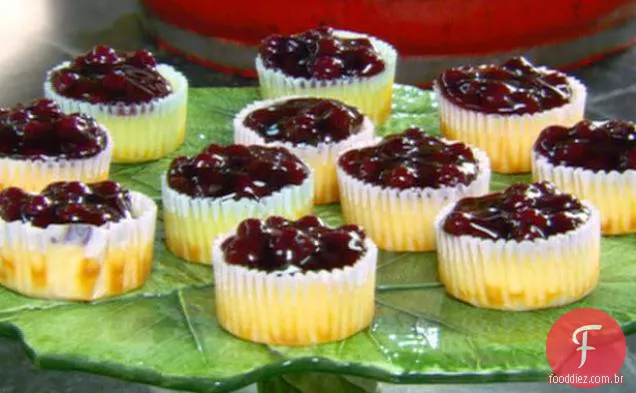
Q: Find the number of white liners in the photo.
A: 11